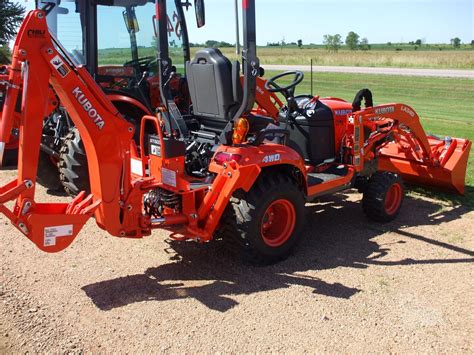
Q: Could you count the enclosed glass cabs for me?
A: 1